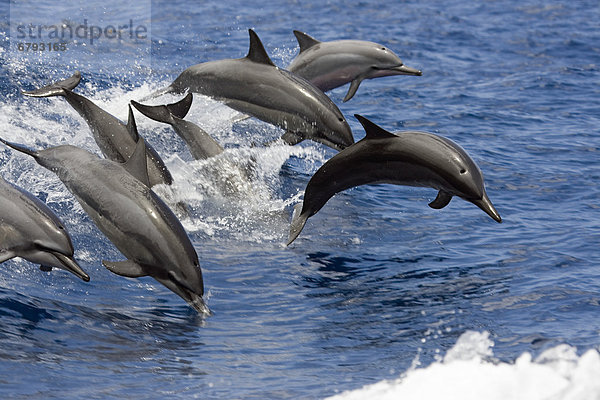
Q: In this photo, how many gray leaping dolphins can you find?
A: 7